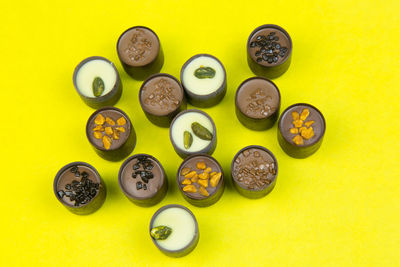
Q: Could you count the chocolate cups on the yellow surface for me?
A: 14